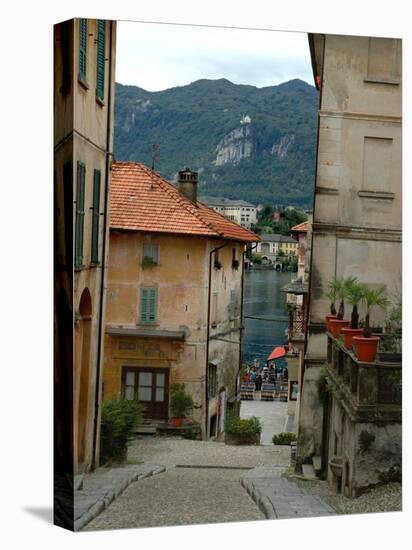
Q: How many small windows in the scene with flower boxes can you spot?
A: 3